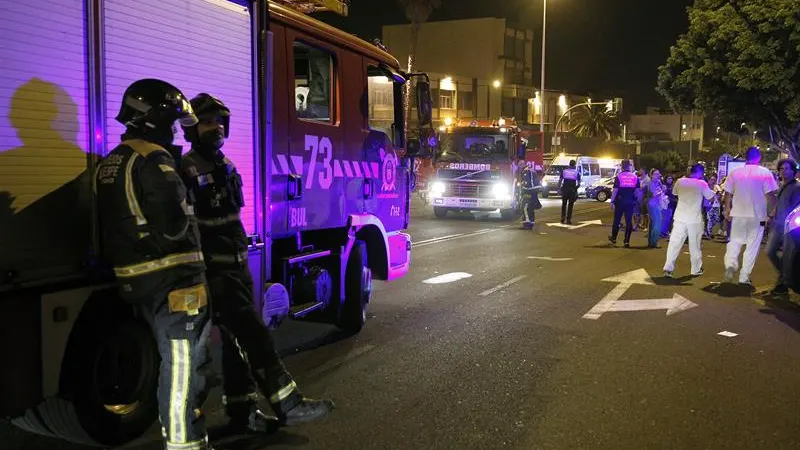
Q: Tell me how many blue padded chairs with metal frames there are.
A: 0